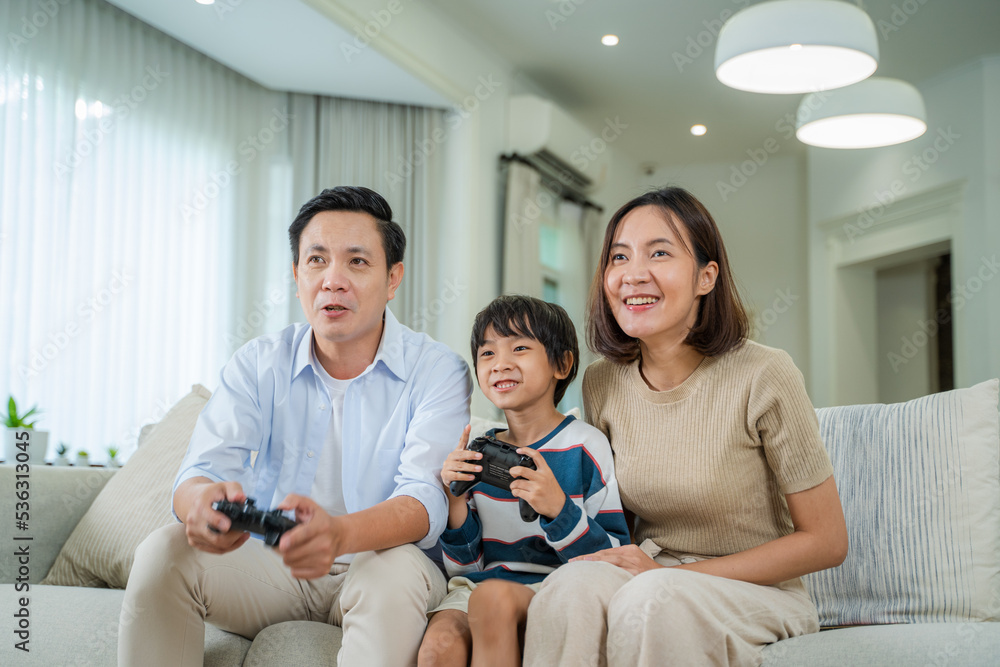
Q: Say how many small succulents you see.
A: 3